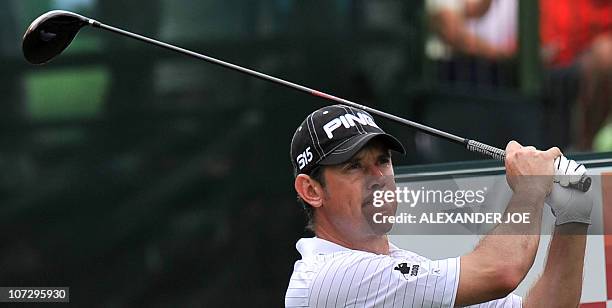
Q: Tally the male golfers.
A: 1